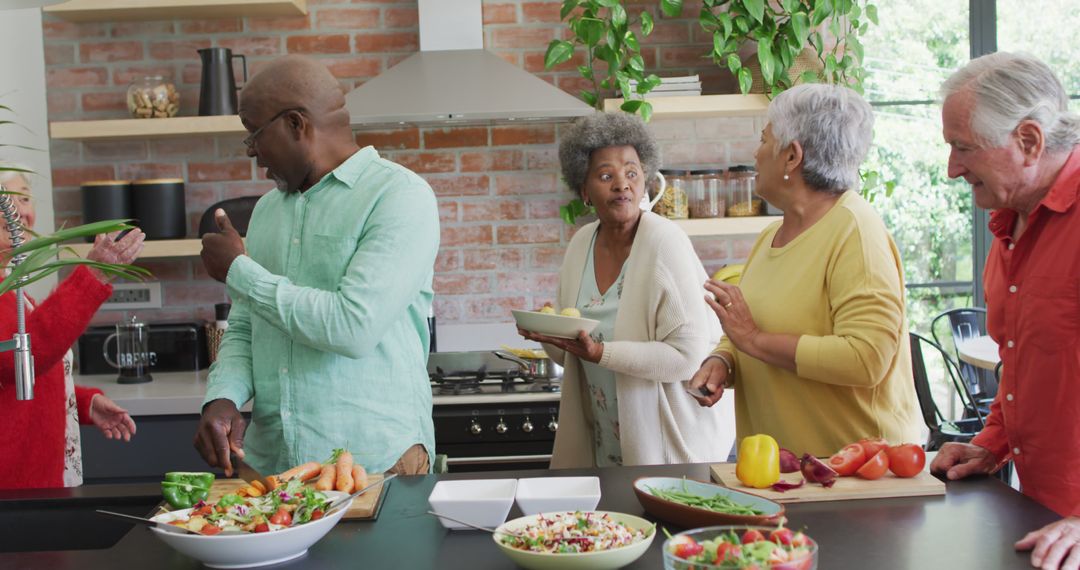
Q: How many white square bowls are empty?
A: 2